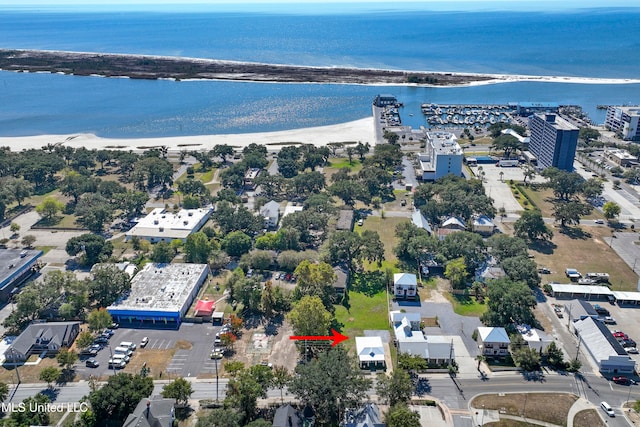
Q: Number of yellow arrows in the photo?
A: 0